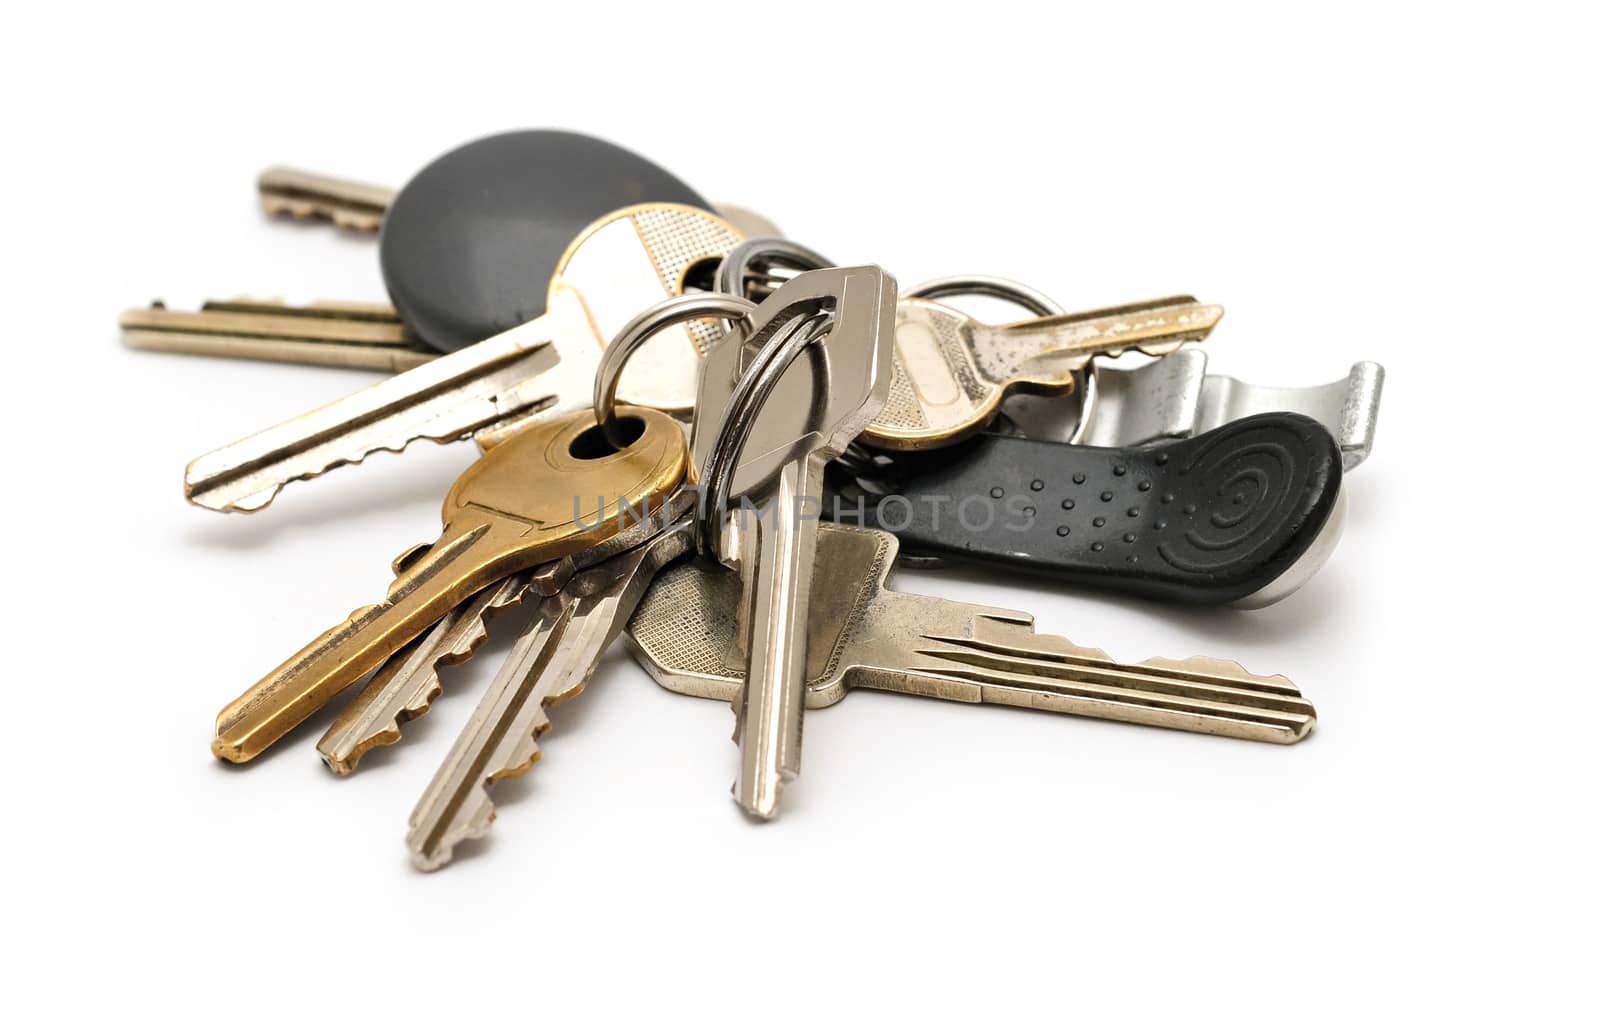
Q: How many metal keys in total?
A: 9